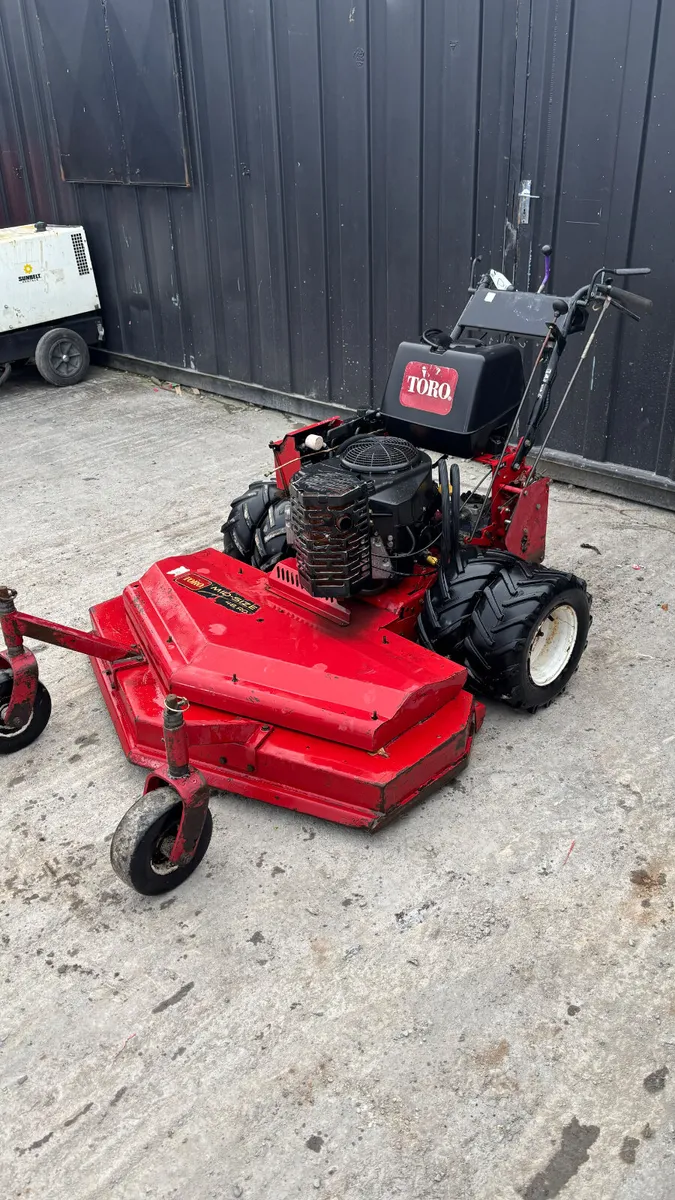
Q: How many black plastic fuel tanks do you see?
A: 1